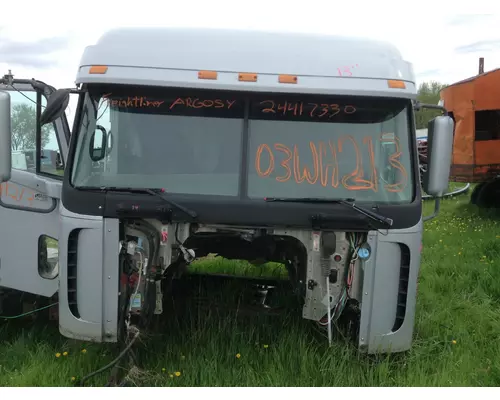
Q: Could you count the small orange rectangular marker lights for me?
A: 5